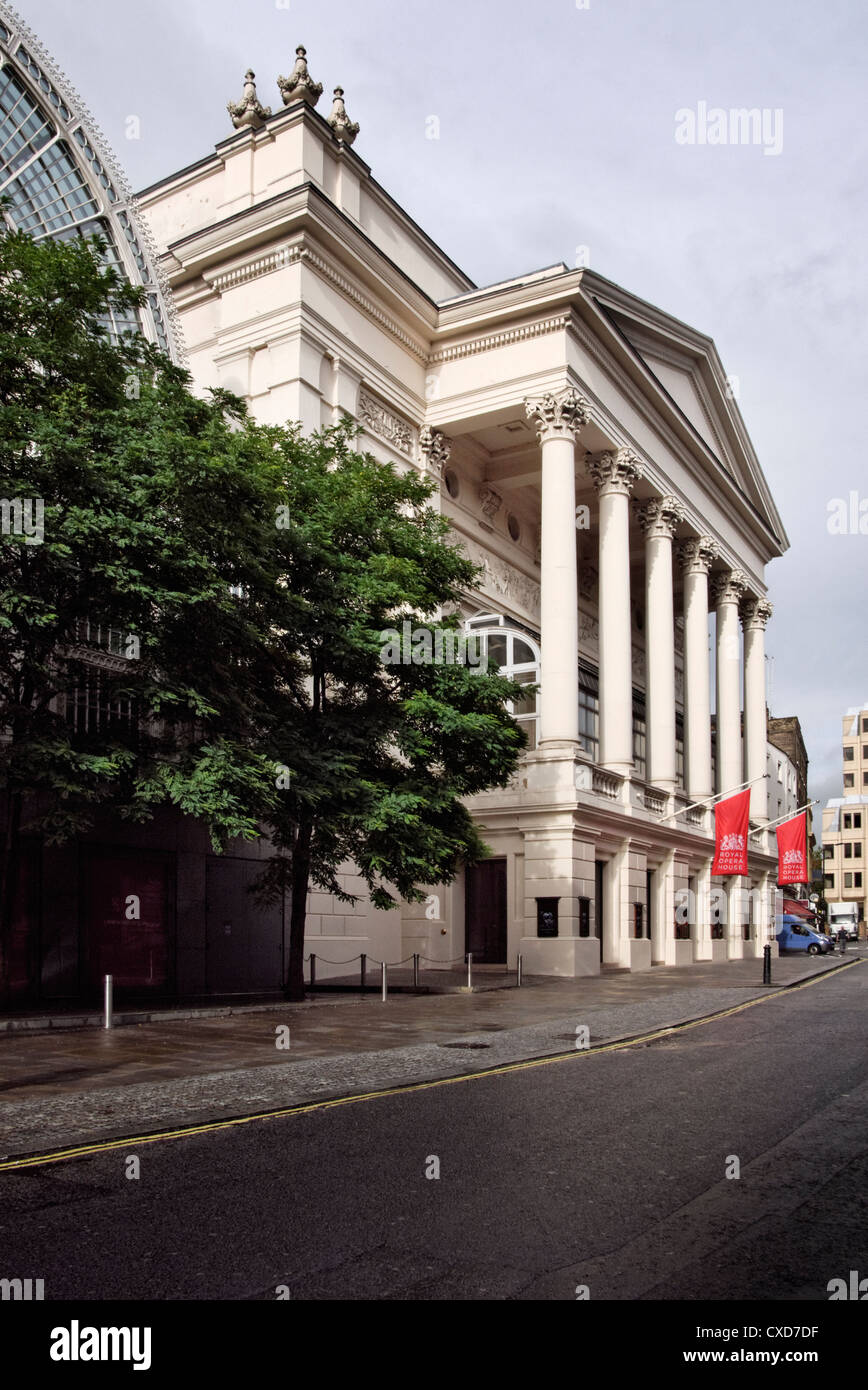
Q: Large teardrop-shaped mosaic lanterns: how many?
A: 0